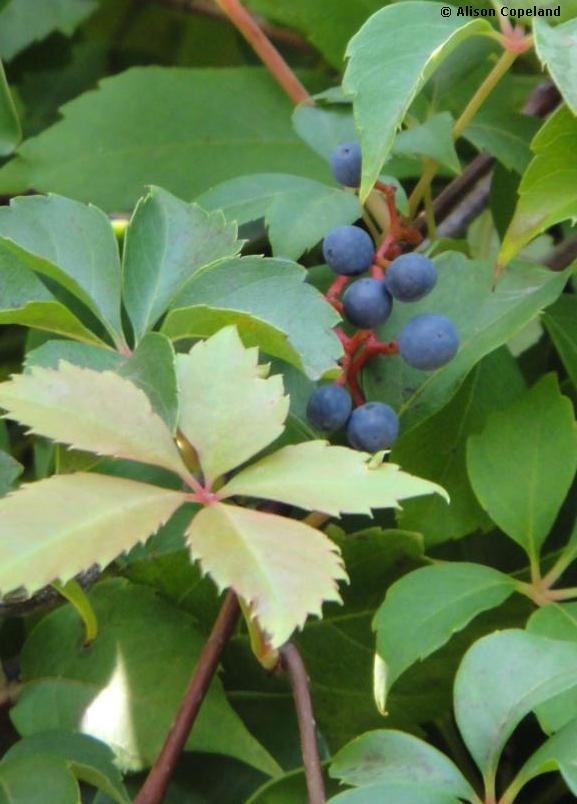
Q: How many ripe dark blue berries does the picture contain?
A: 7